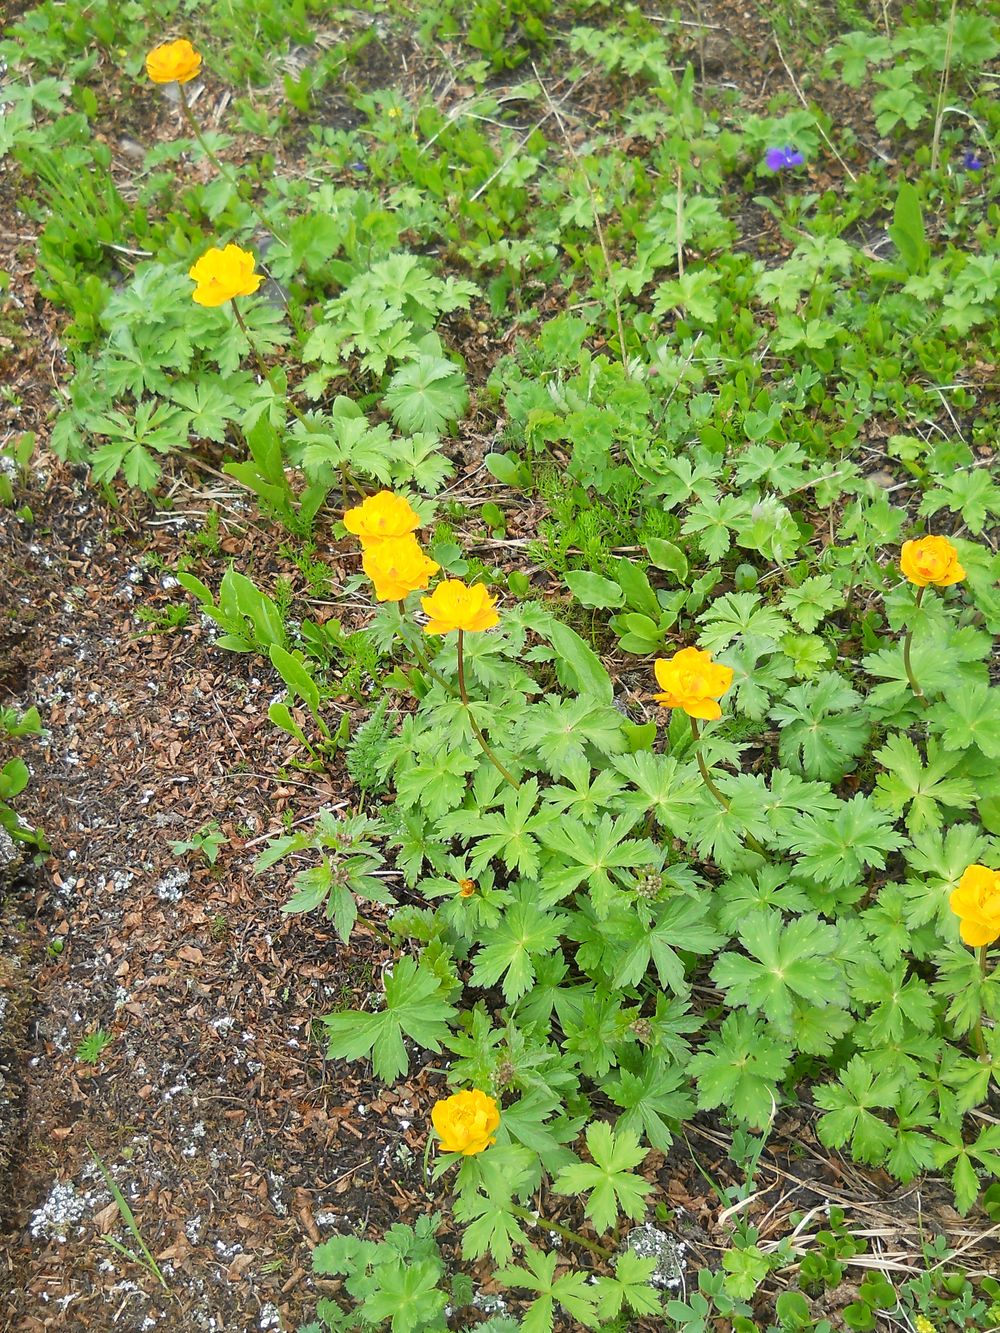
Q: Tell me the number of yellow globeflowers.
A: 9